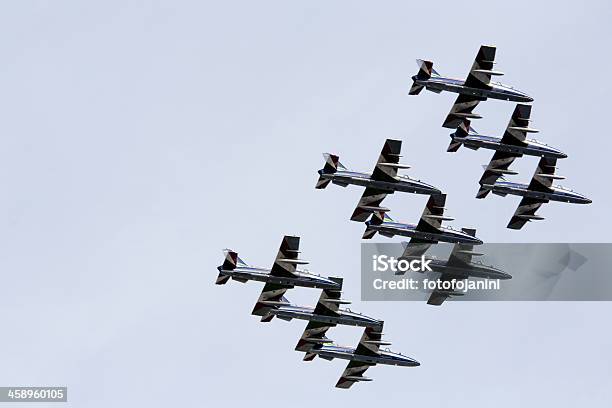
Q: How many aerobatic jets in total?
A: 9